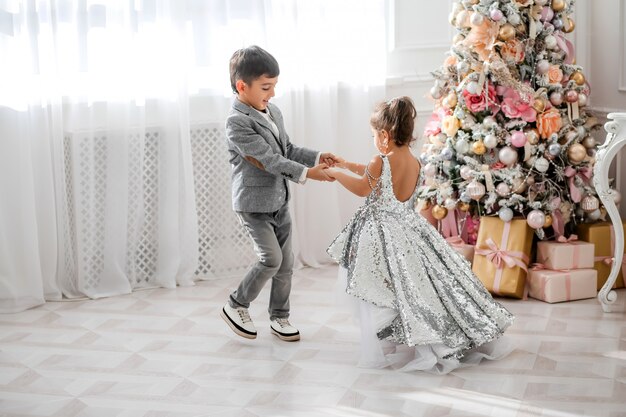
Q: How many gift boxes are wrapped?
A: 5